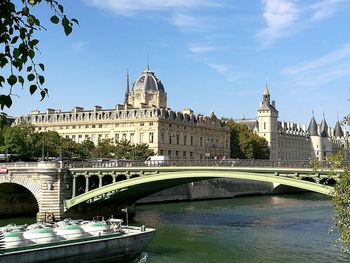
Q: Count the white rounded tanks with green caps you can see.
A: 4